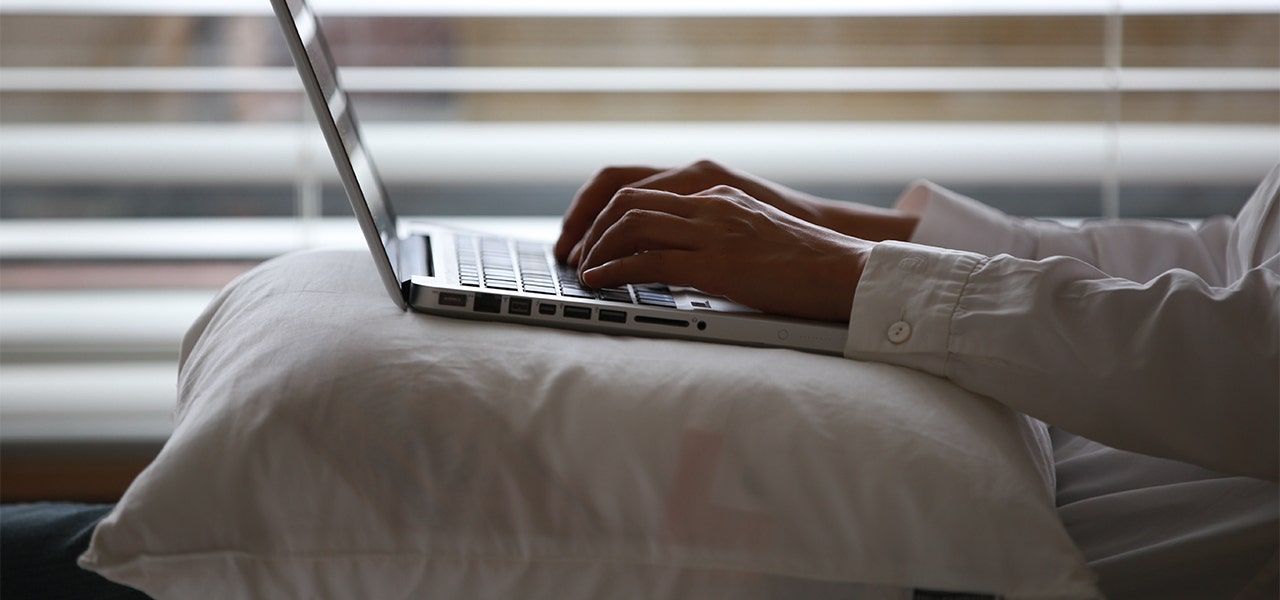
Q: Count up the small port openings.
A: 8